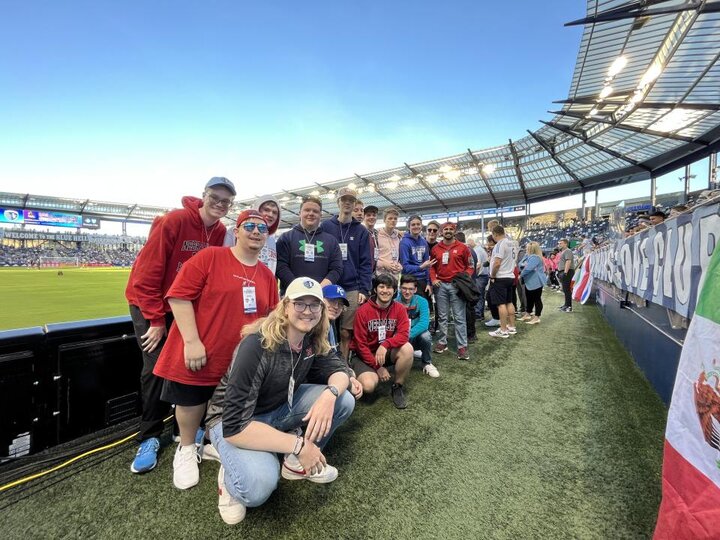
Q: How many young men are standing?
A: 11